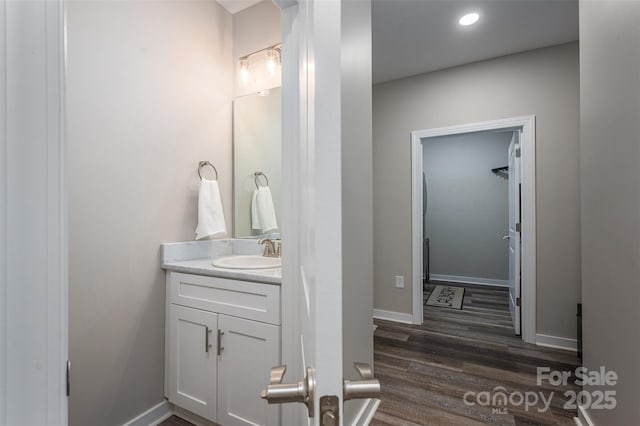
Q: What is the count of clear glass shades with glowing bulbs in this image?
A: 2